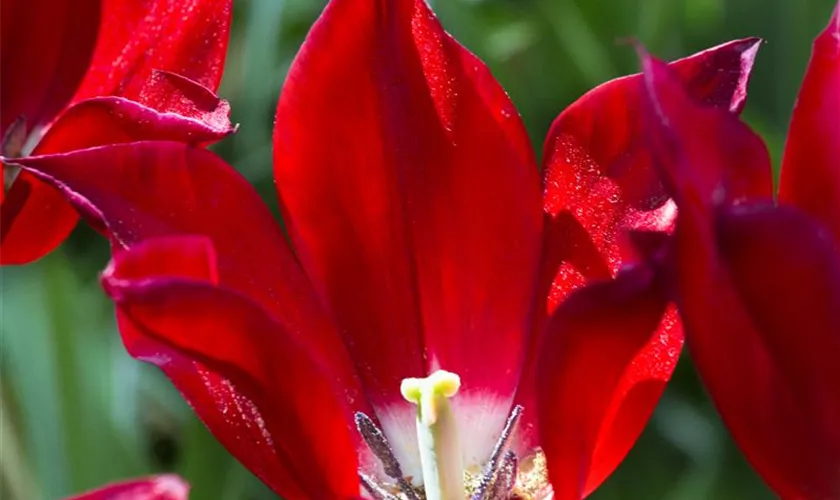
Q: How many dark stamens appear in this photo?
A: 4